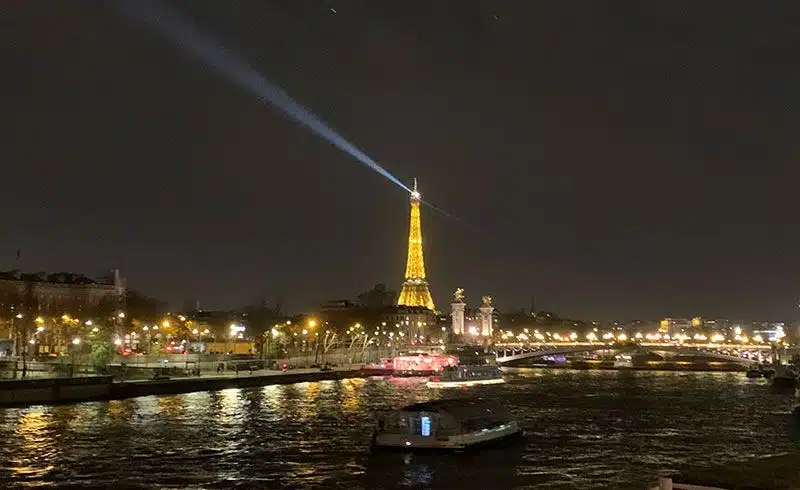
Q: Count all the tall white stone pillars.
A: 2